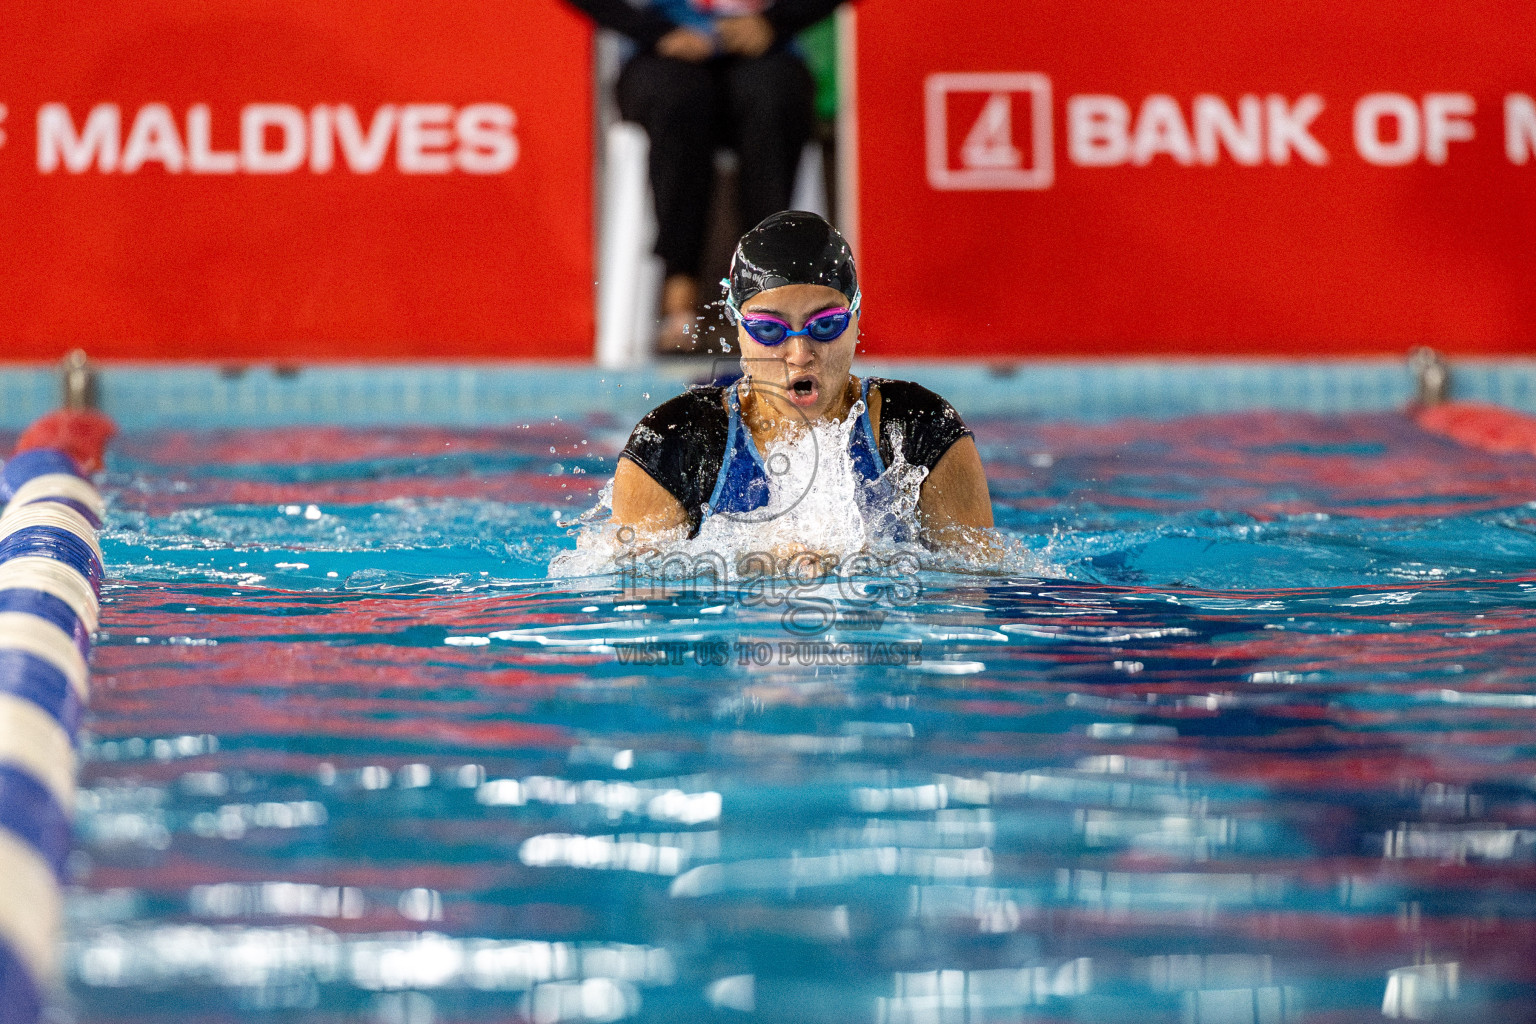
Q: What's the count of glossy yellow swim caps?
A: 0